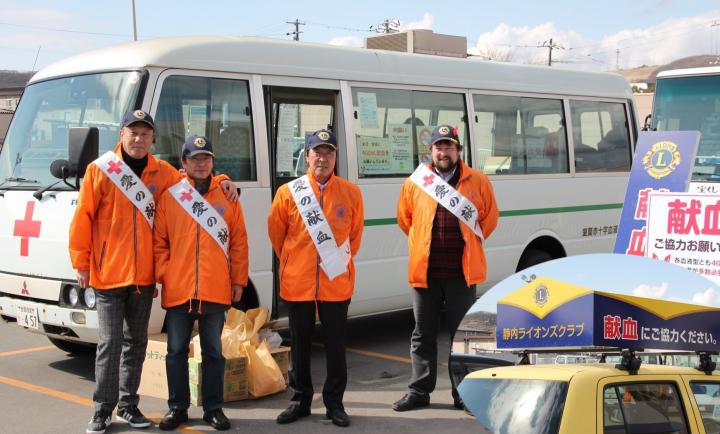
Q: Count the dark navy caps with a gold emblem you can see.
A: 4